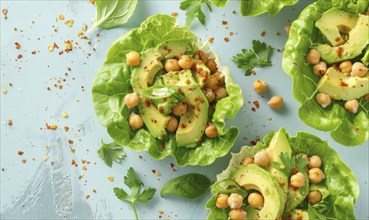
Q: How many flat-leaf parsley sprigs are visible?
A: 5